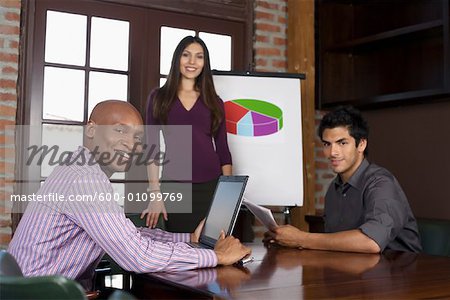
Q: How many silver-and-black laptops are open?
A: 1